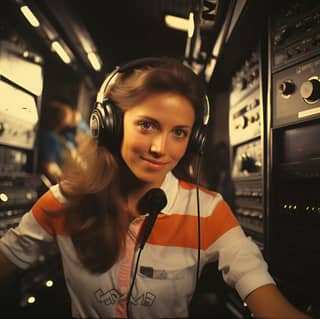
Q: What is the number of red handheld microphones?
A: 0